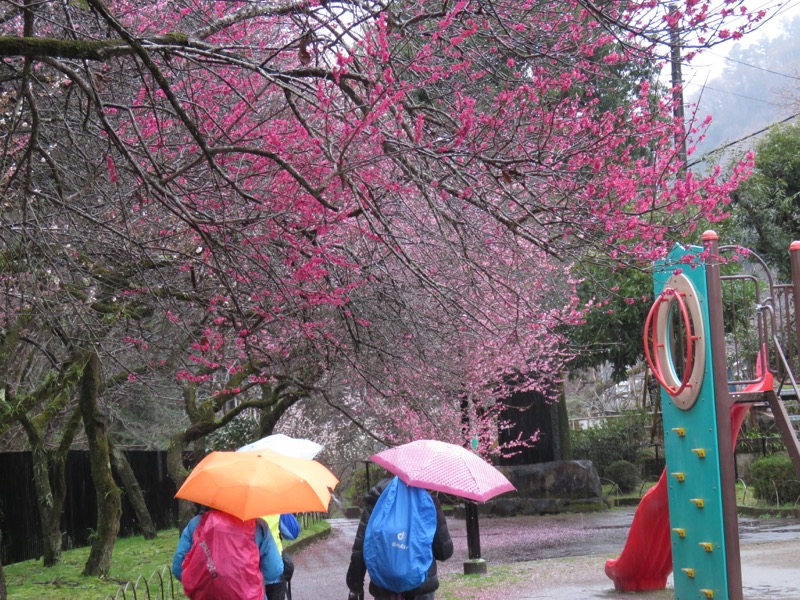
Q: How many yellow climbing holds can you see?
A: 8